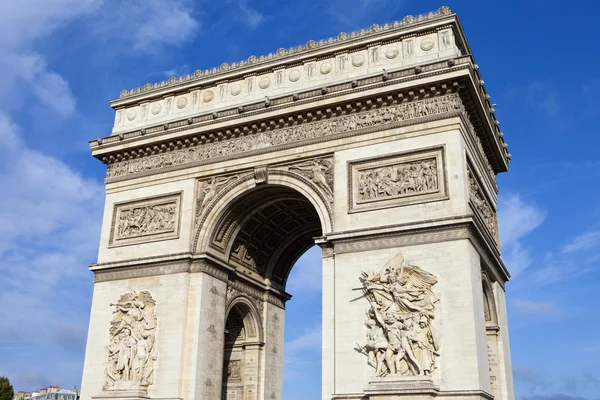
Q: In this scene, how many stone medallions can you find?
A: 11